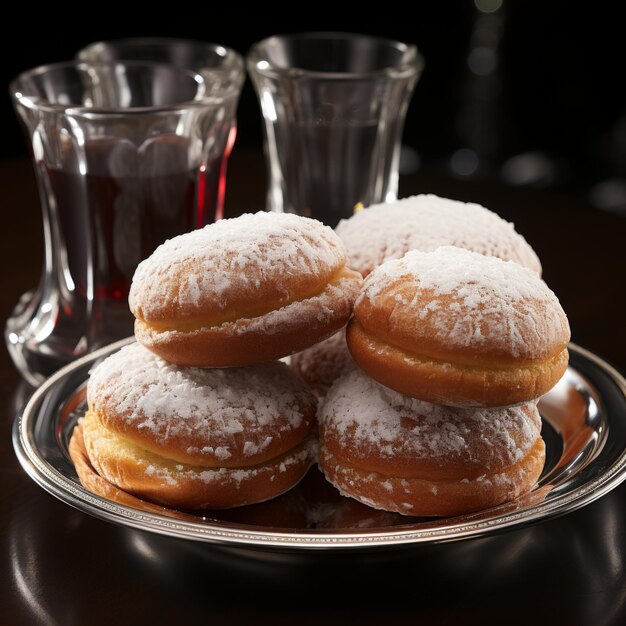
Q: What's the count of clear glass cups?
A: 3